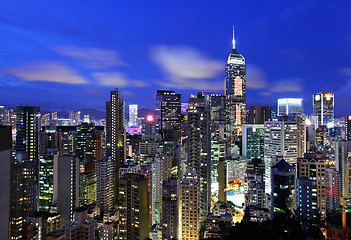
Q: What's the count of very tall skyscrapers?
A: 1